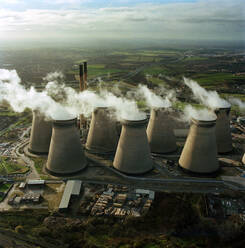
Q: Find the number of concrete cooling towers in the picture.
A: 7